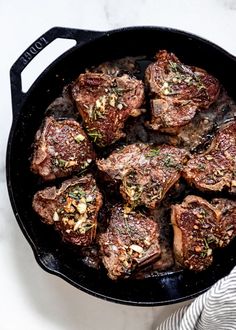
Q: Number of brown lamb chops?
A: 8